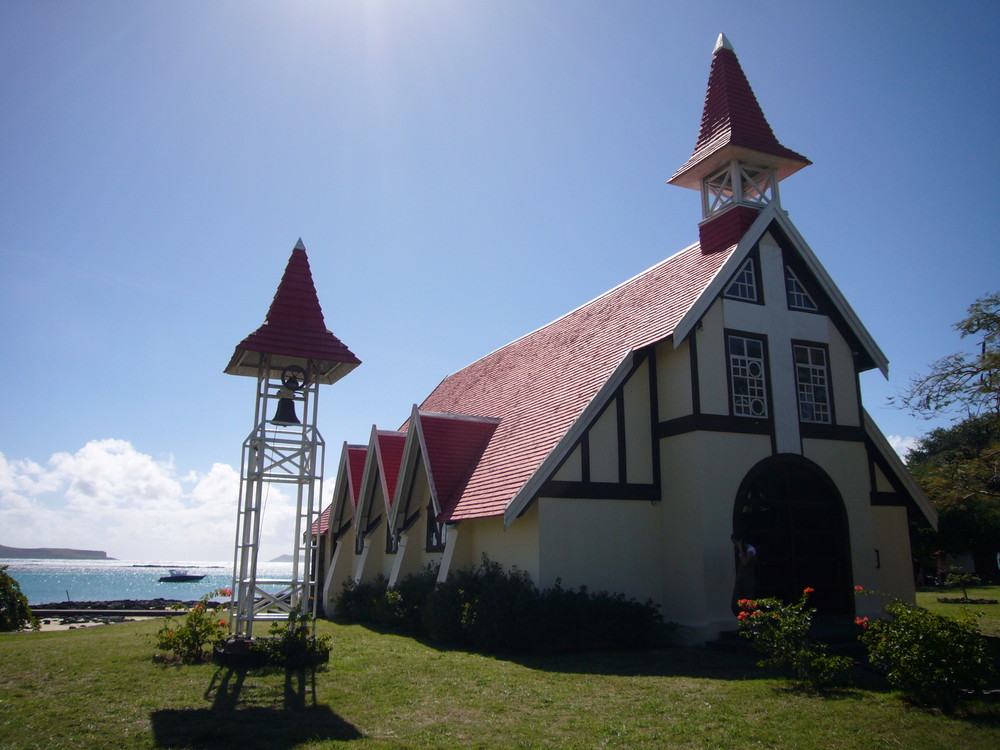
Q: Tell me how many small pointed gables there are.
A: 3